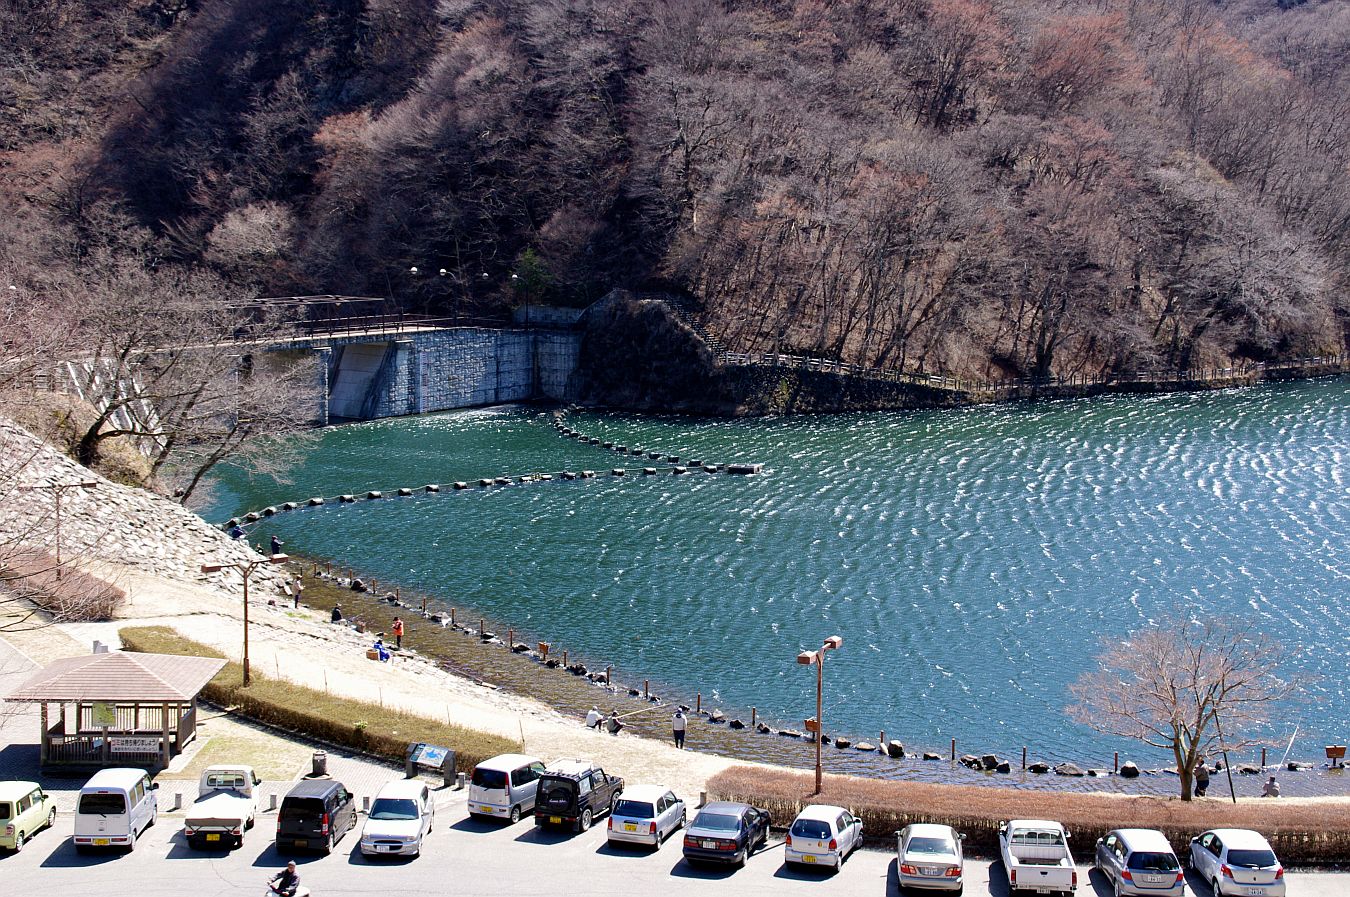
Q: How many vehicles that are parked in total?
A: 14